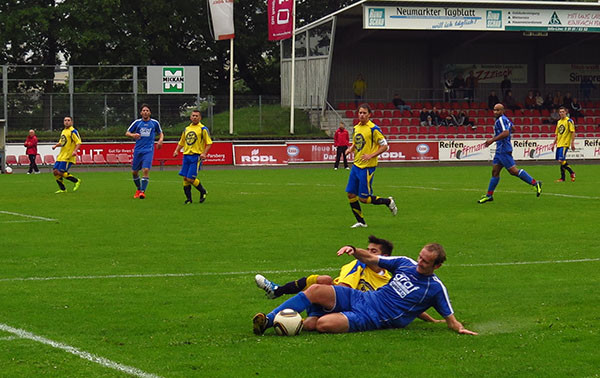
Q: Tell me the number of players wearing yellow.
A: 5